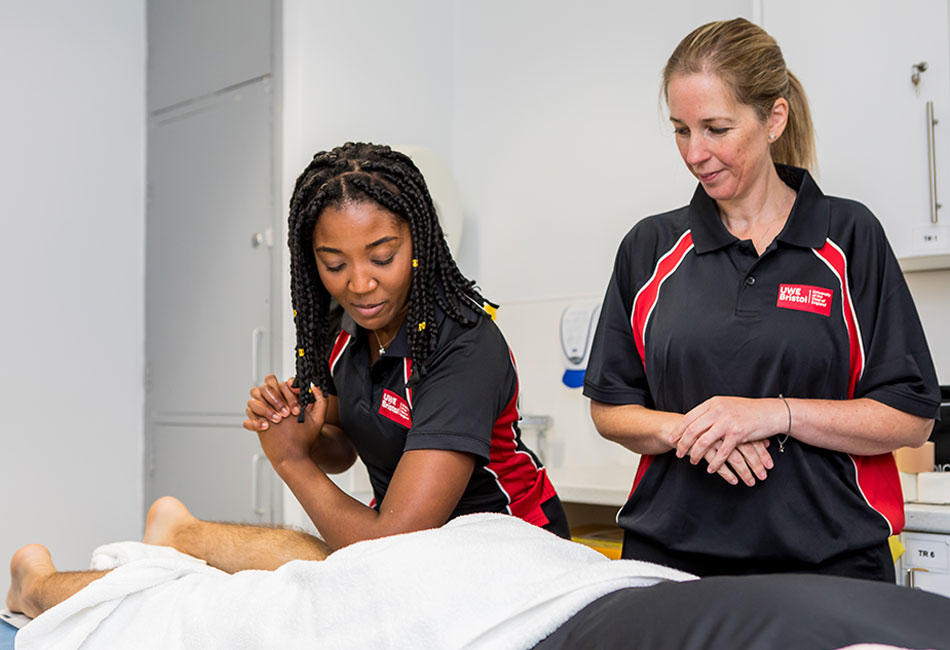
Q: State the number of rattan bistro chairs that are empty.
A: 0